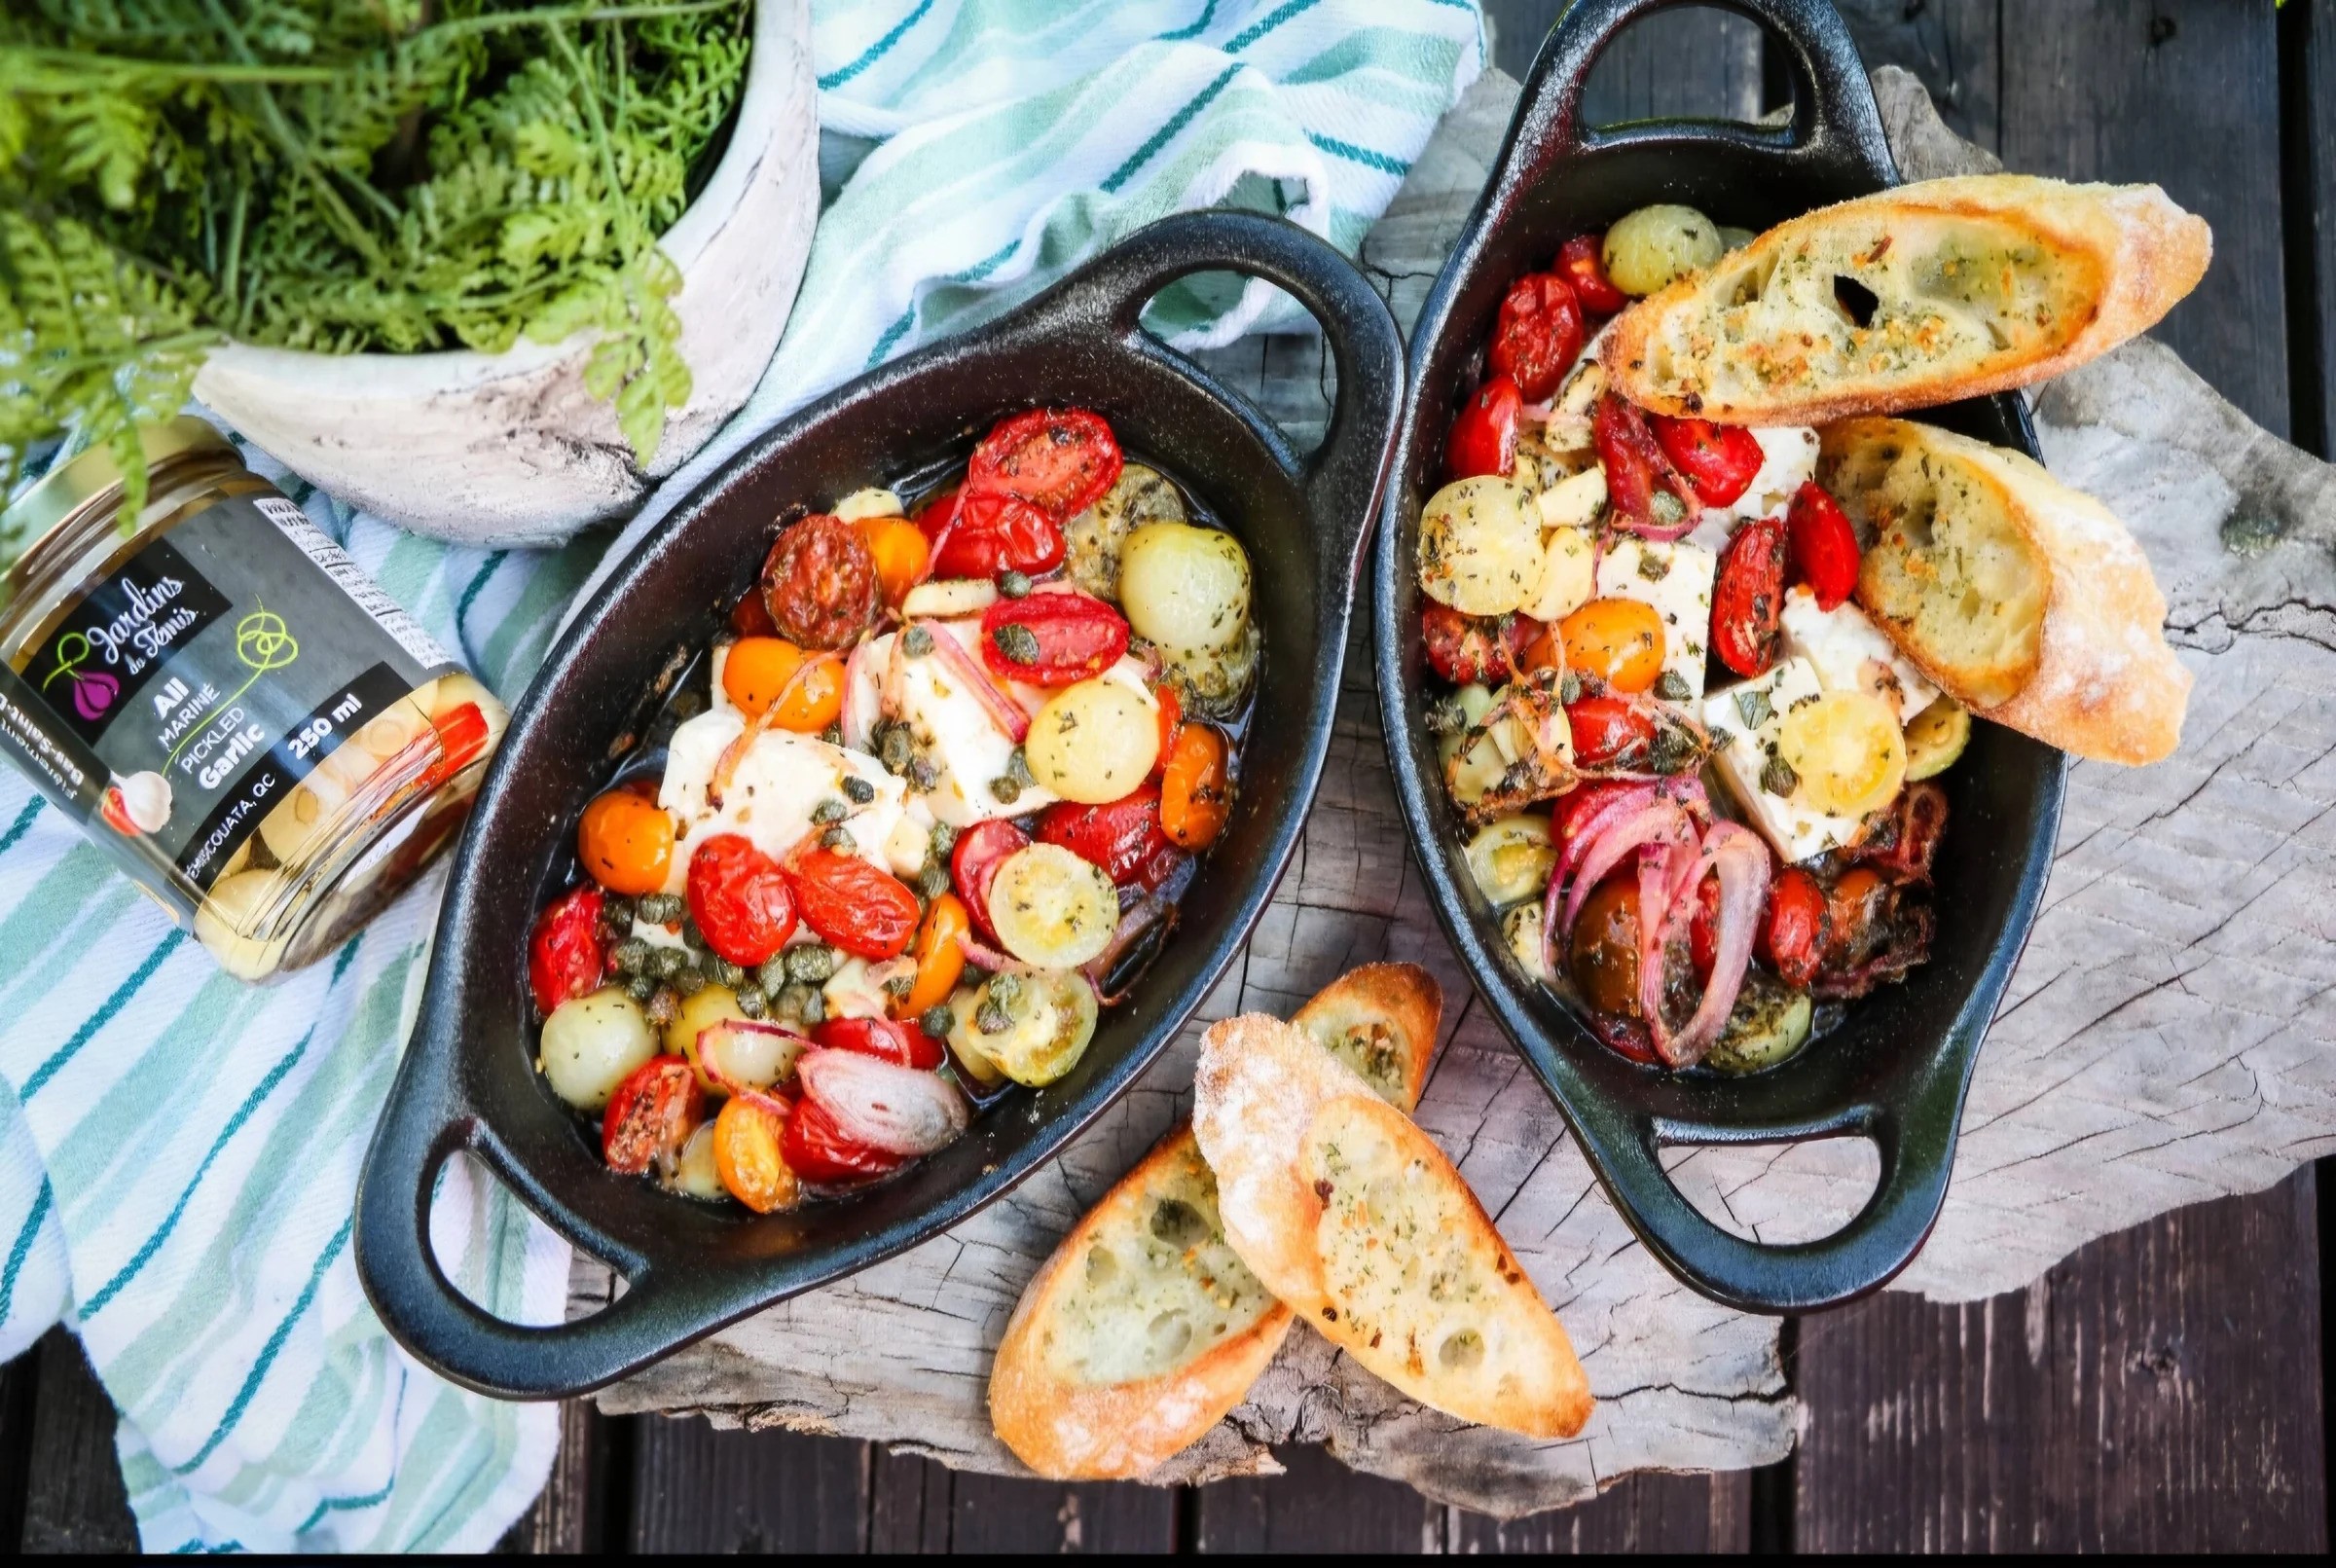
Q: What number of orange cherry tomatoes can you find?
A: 7